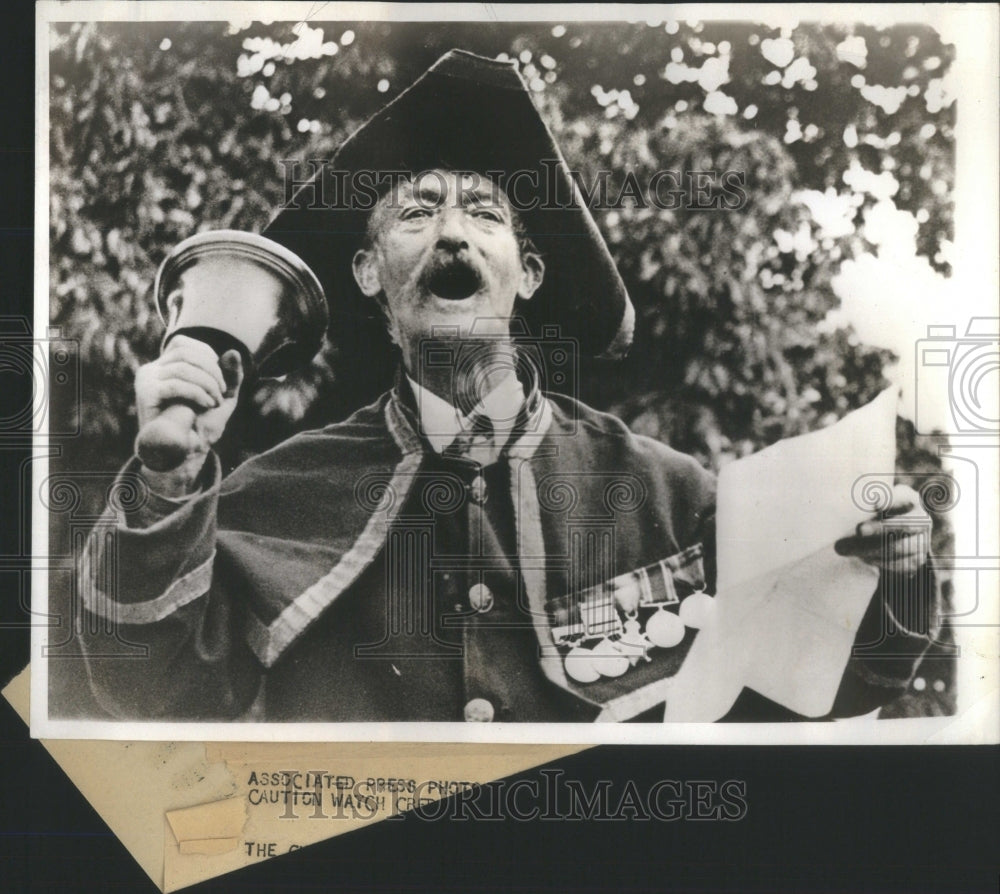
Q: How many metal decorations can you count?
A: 5